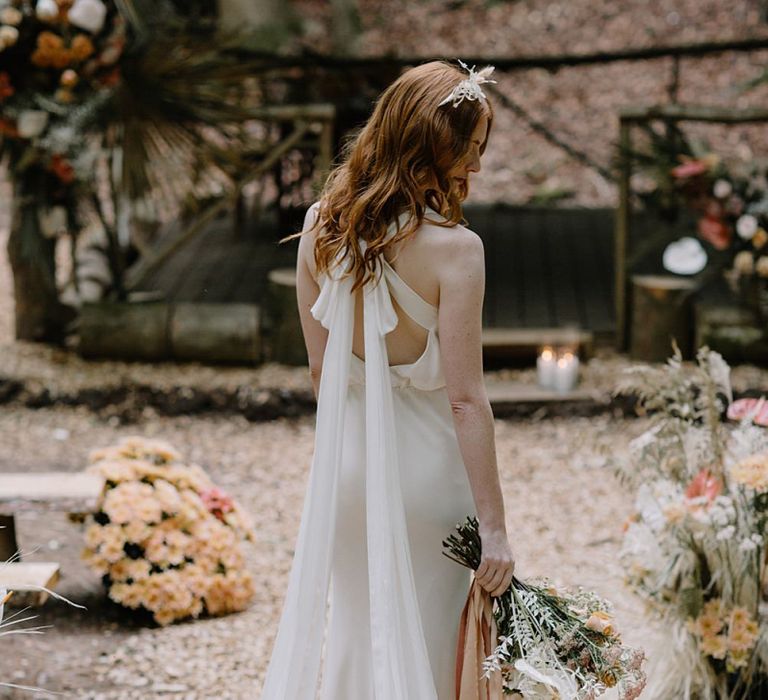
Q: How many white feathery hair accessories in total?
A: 1